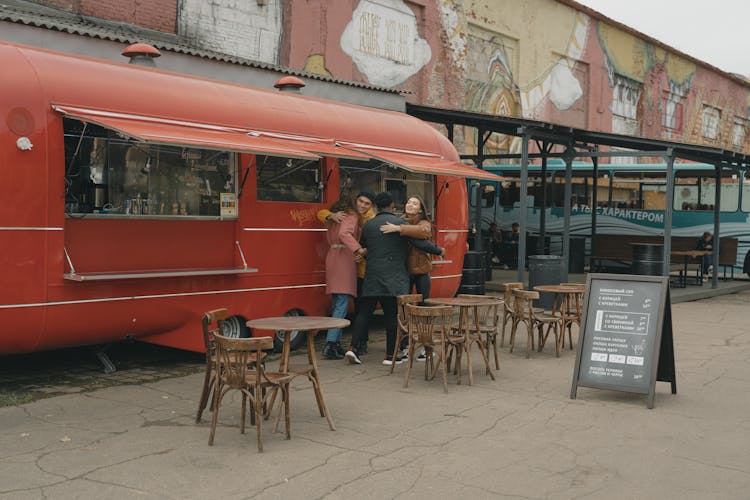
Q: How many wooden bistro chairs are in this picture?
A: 8